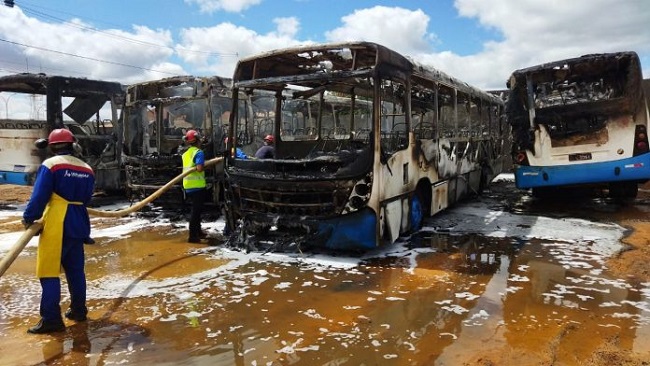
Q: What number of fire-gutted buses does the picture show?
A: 4